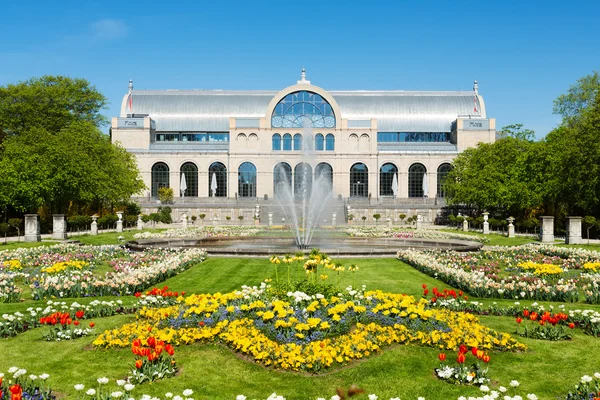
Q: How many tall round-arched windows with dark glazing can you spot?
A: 11